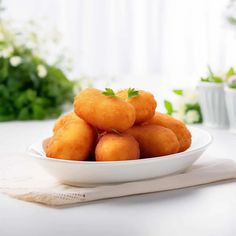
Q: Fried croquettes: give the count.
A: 7